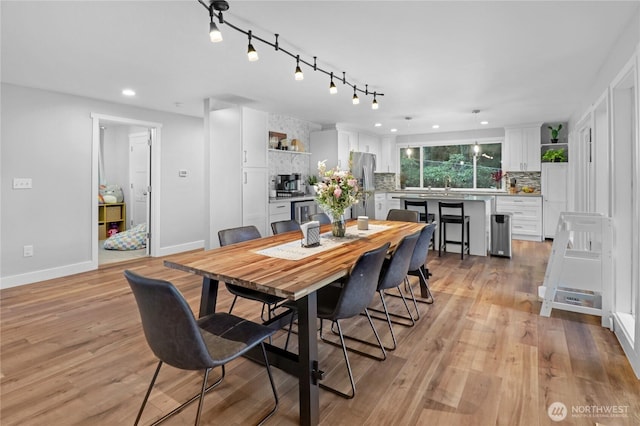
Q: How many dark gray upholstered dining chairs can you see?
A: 8